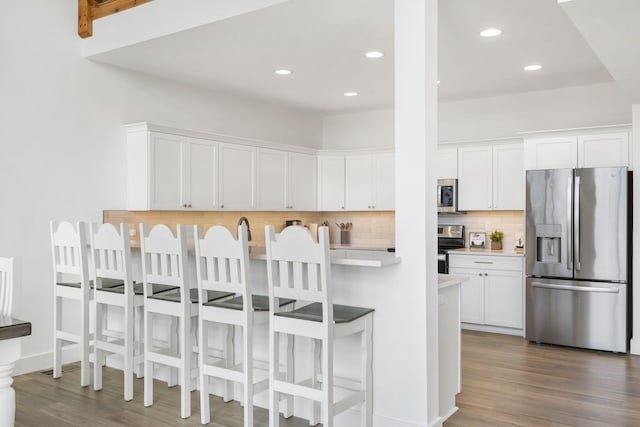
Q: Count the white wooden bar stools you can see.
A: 5